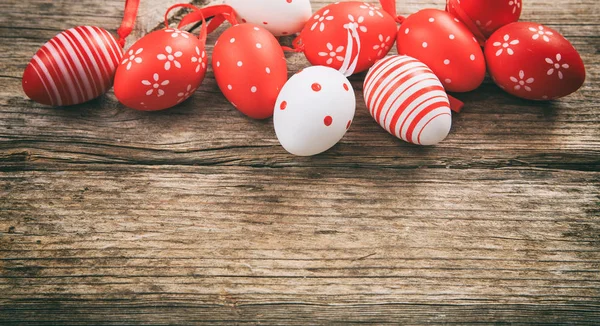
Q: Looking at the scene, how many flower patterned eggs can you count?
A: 4